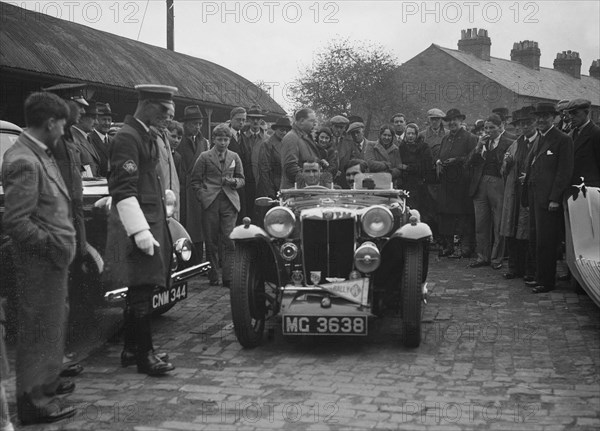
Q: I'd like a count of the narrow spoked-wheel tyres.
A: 2